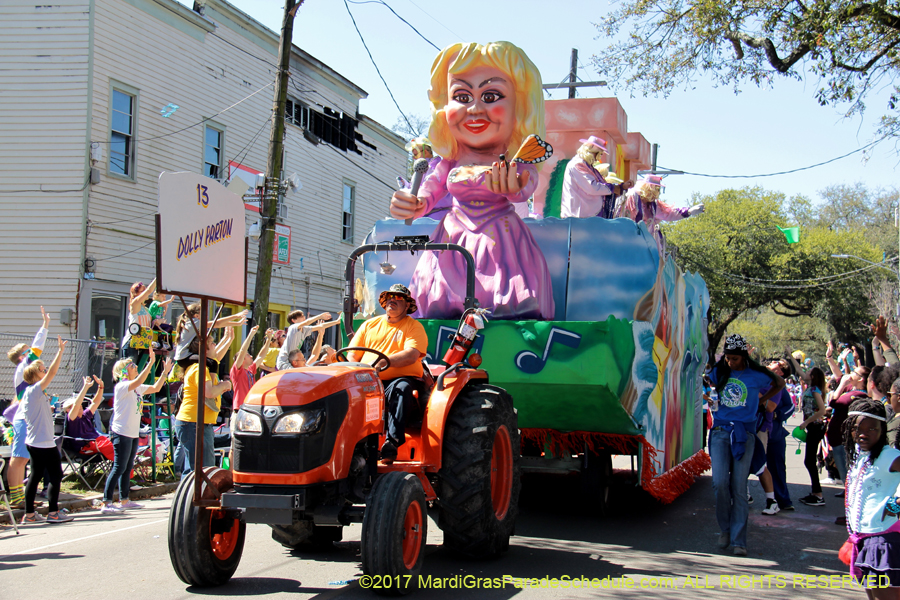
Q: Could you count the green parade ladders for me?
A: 1